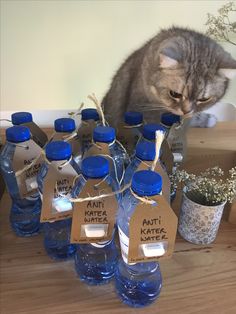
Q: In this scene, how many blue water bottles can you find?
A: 12